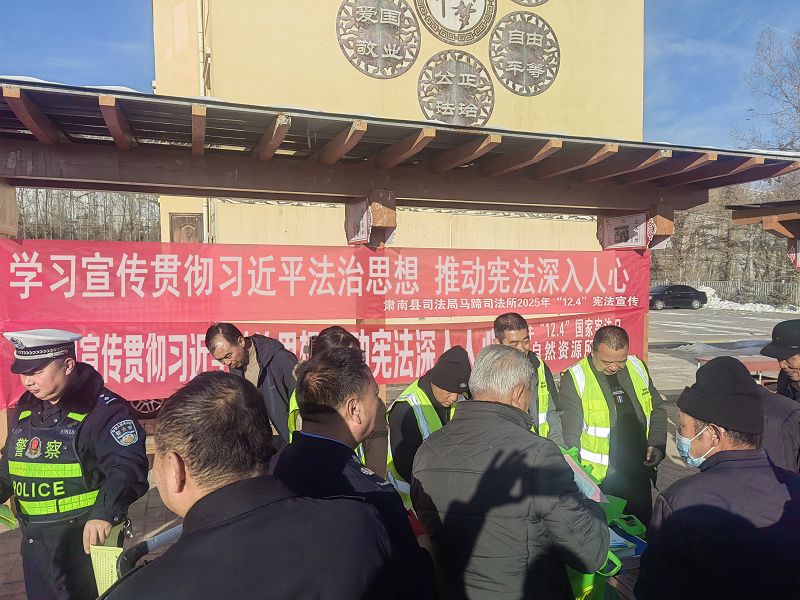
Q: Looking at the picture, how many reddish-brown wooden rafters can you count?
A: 13